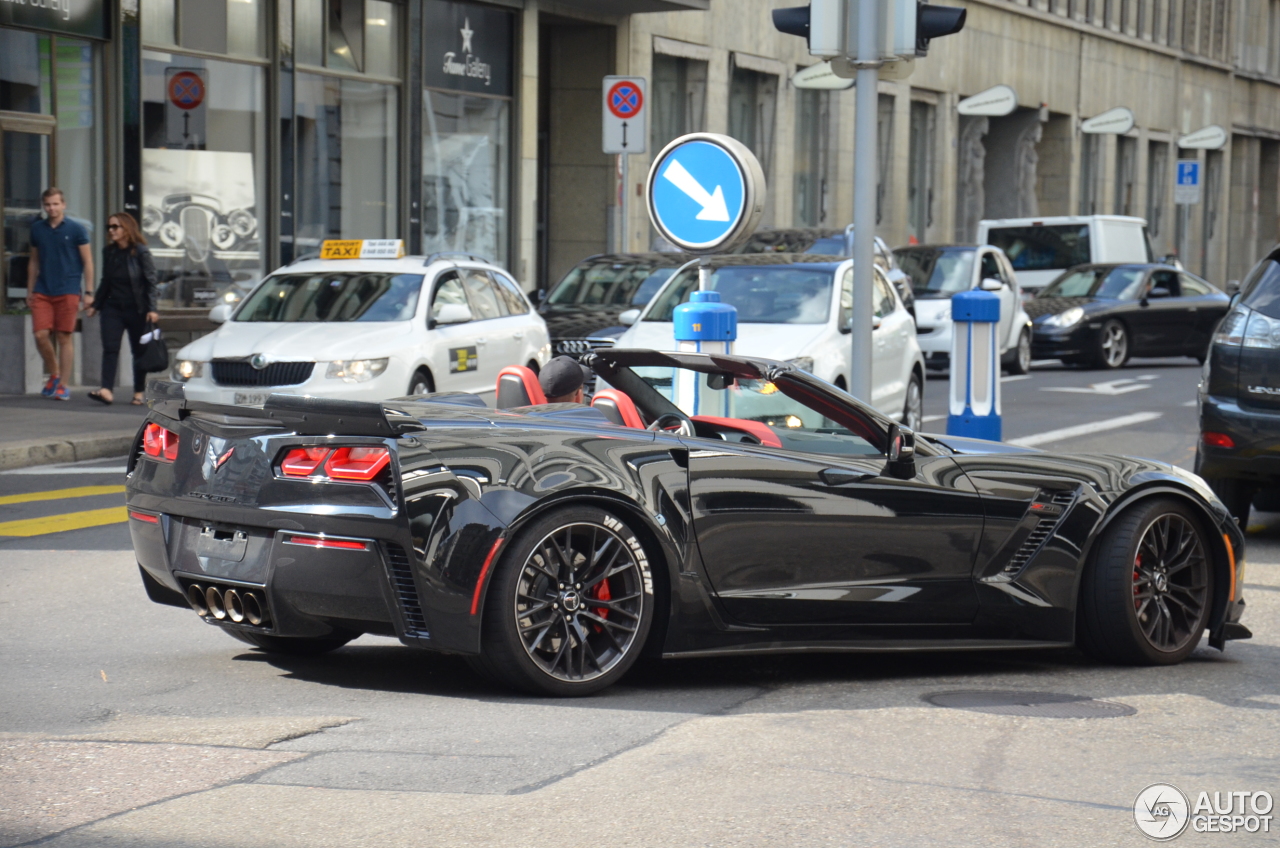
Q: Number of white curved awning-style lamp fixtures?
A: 4